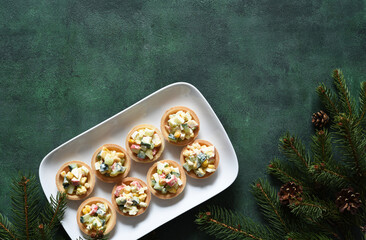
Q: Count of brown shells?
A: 8